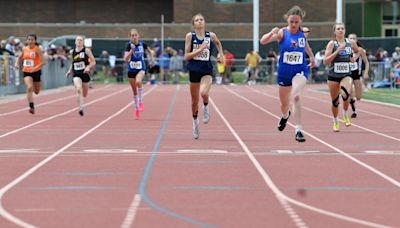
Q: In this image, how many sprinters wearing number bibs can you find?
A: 7